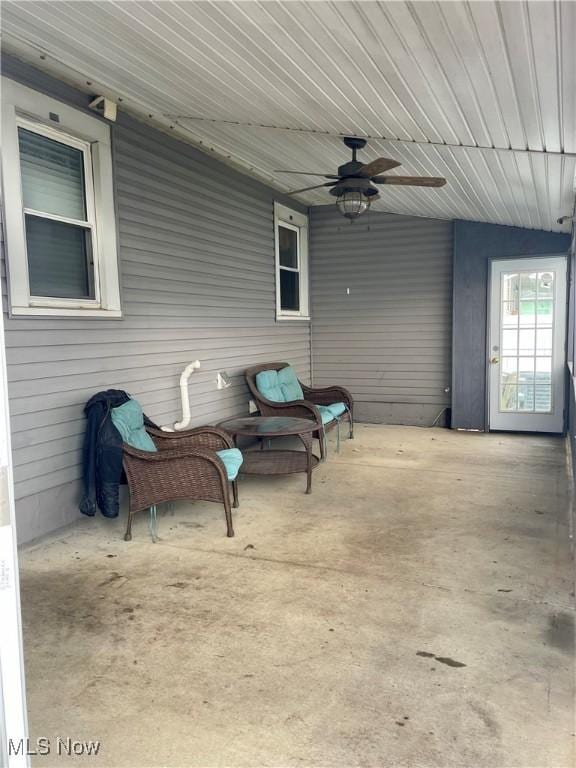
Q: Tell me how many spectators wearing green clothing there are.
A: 0